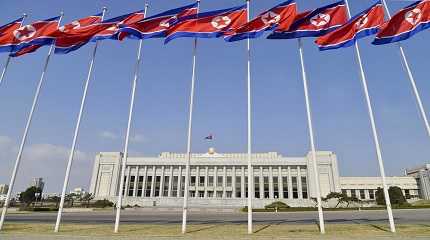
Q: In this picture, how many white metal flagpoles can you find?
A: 9